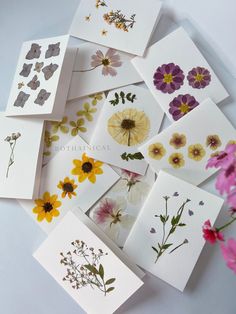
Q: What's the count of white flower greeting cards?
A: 12